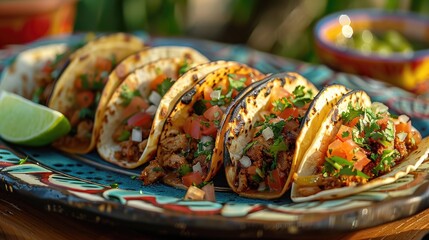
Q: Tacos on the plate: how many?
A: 6